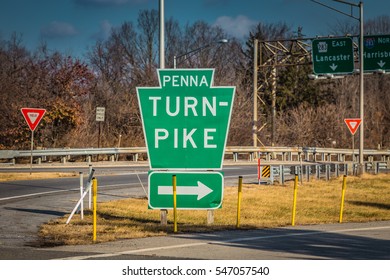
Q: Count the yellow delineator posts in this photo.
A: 5